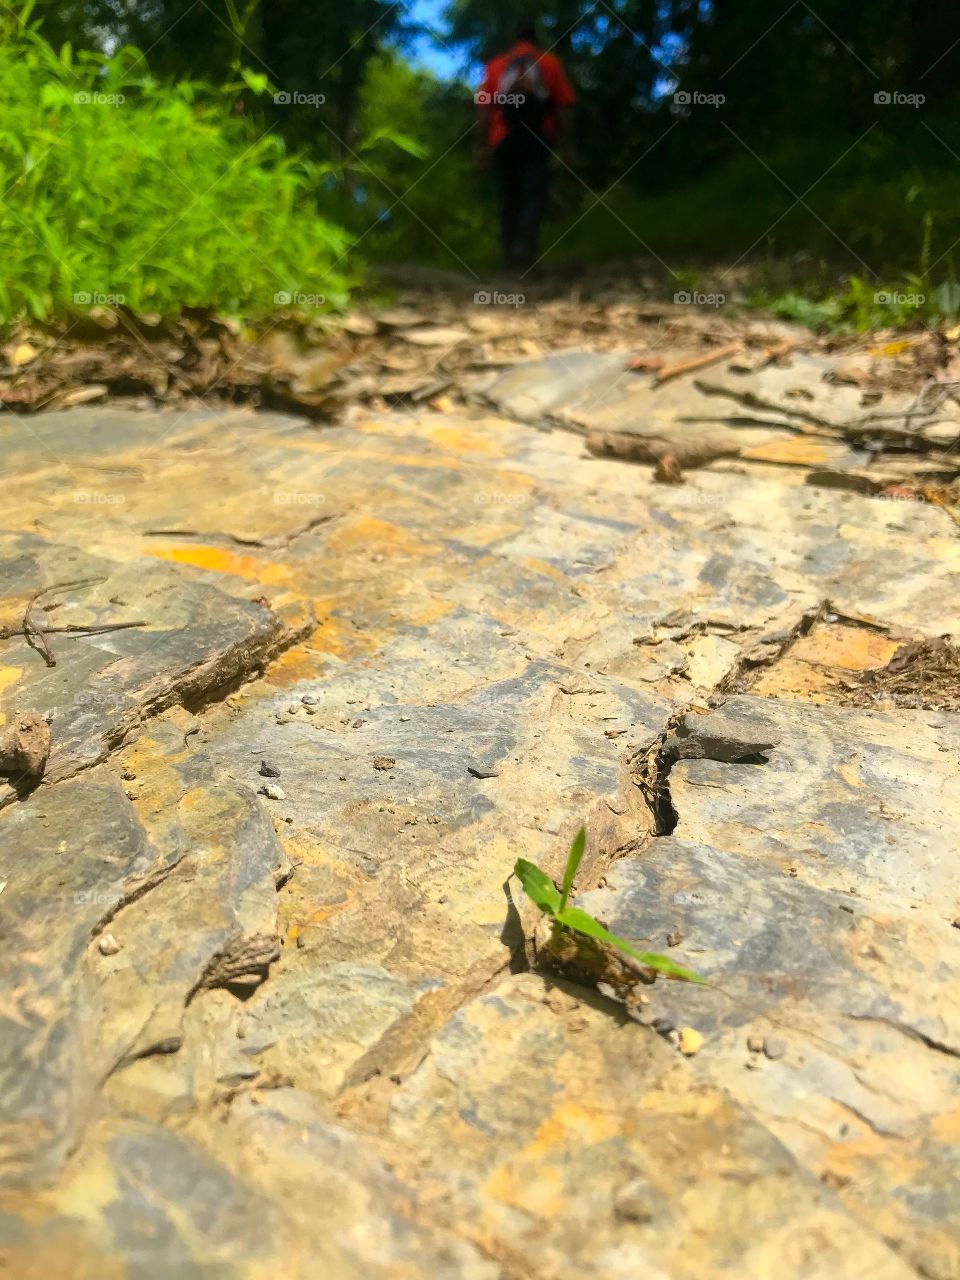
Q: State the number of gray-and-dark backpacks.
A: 1